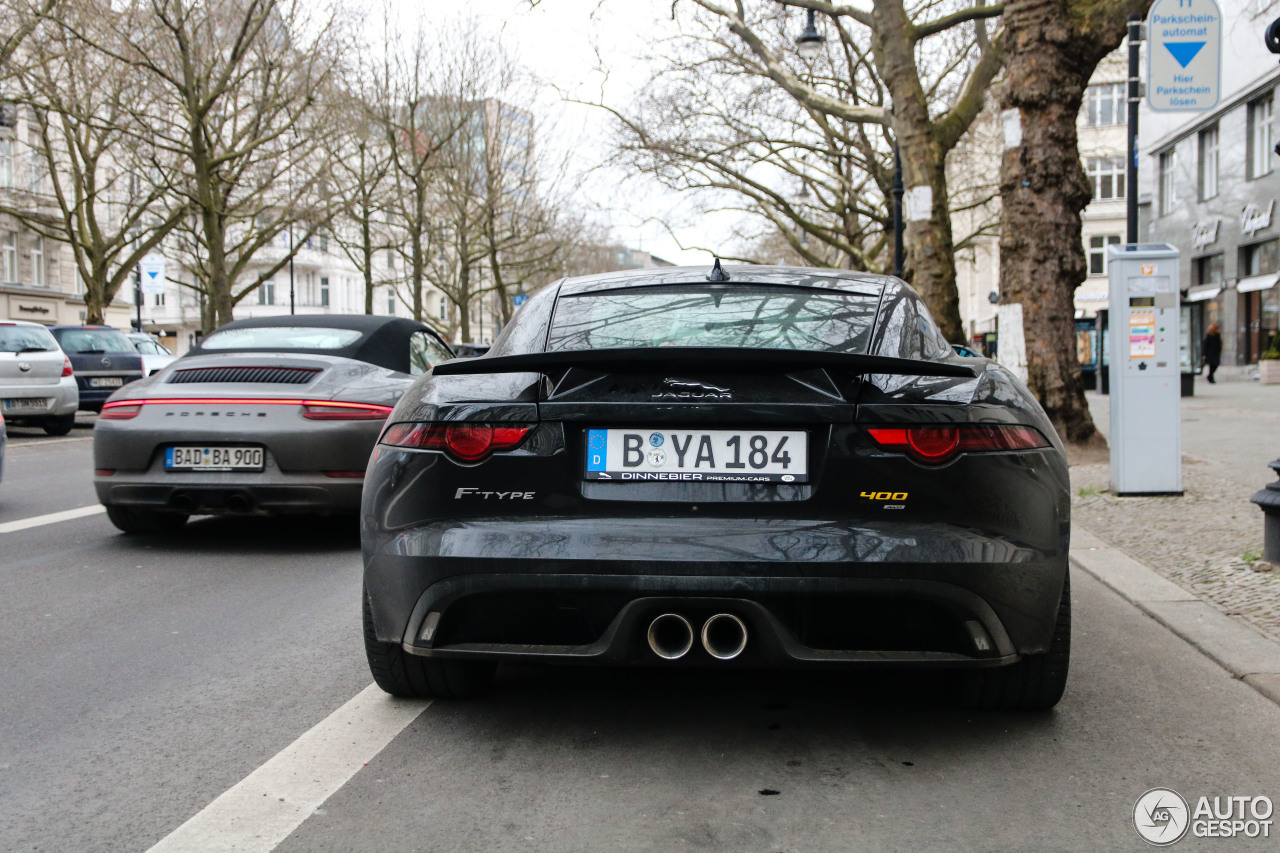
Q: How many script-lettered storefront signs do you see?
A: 2